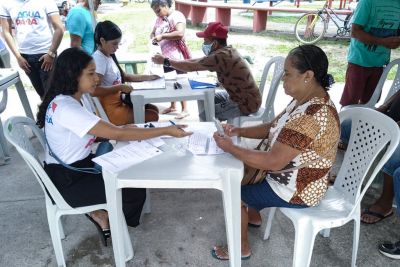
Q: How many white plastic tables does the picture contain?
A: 3